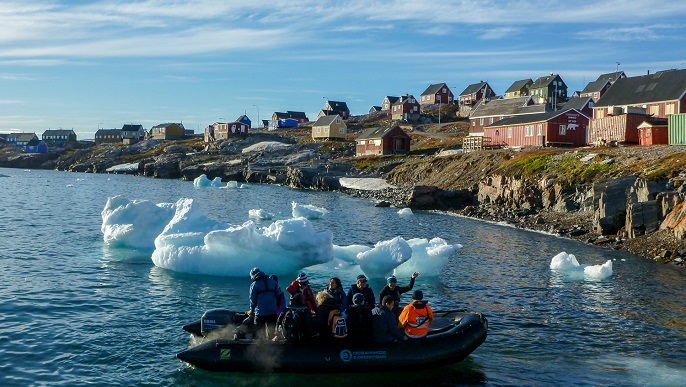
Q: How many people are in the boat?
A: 11